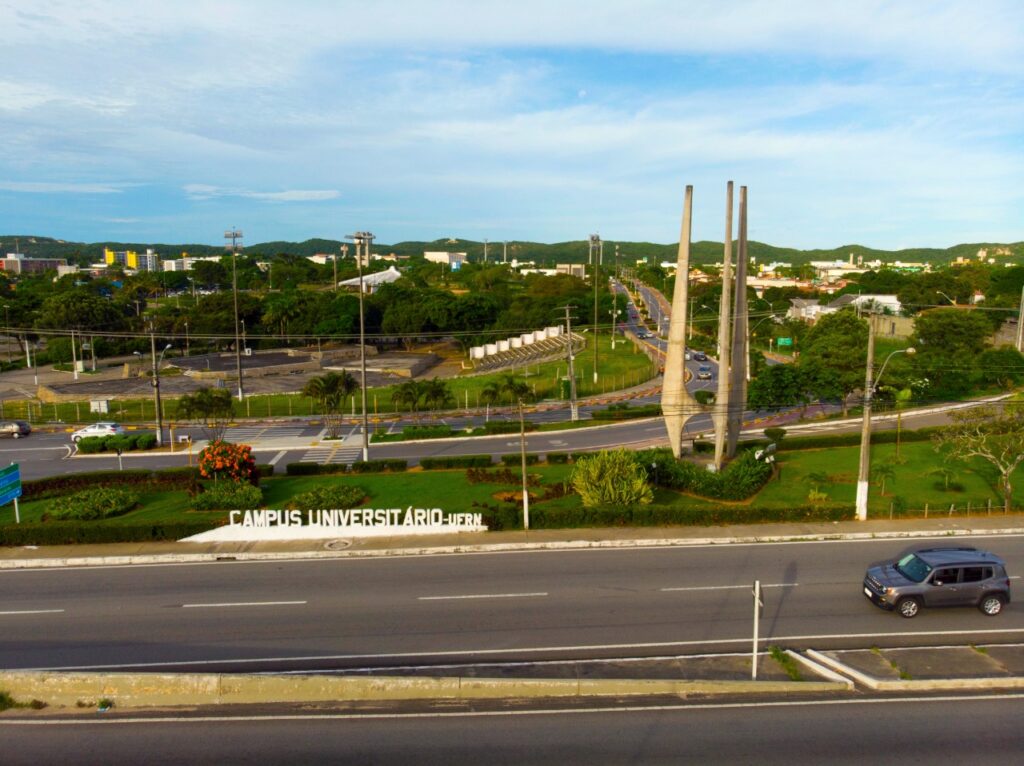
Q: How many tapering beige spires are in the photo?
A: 3